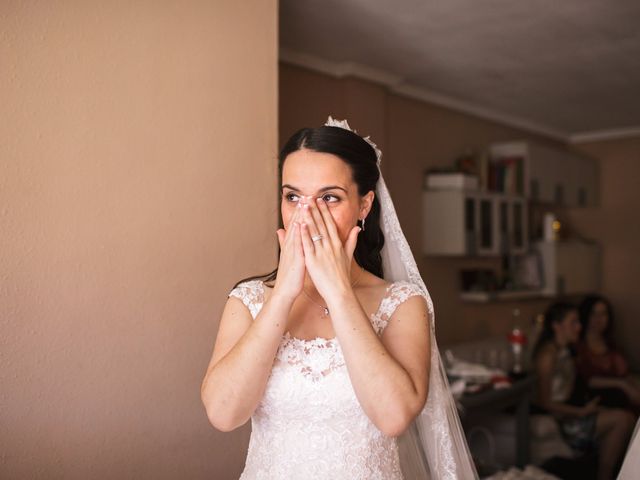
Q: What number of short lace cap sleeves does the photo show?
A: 2